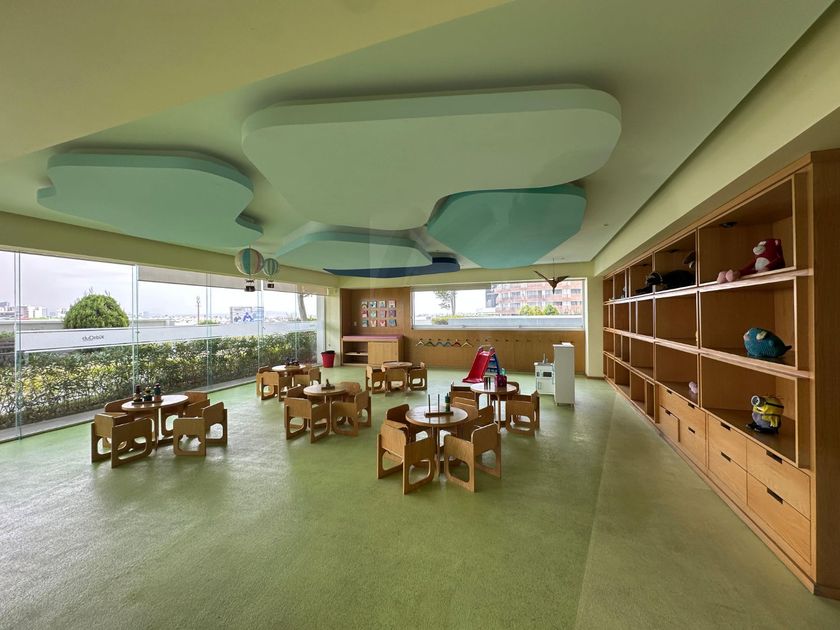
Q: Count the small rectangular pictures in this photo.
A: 12